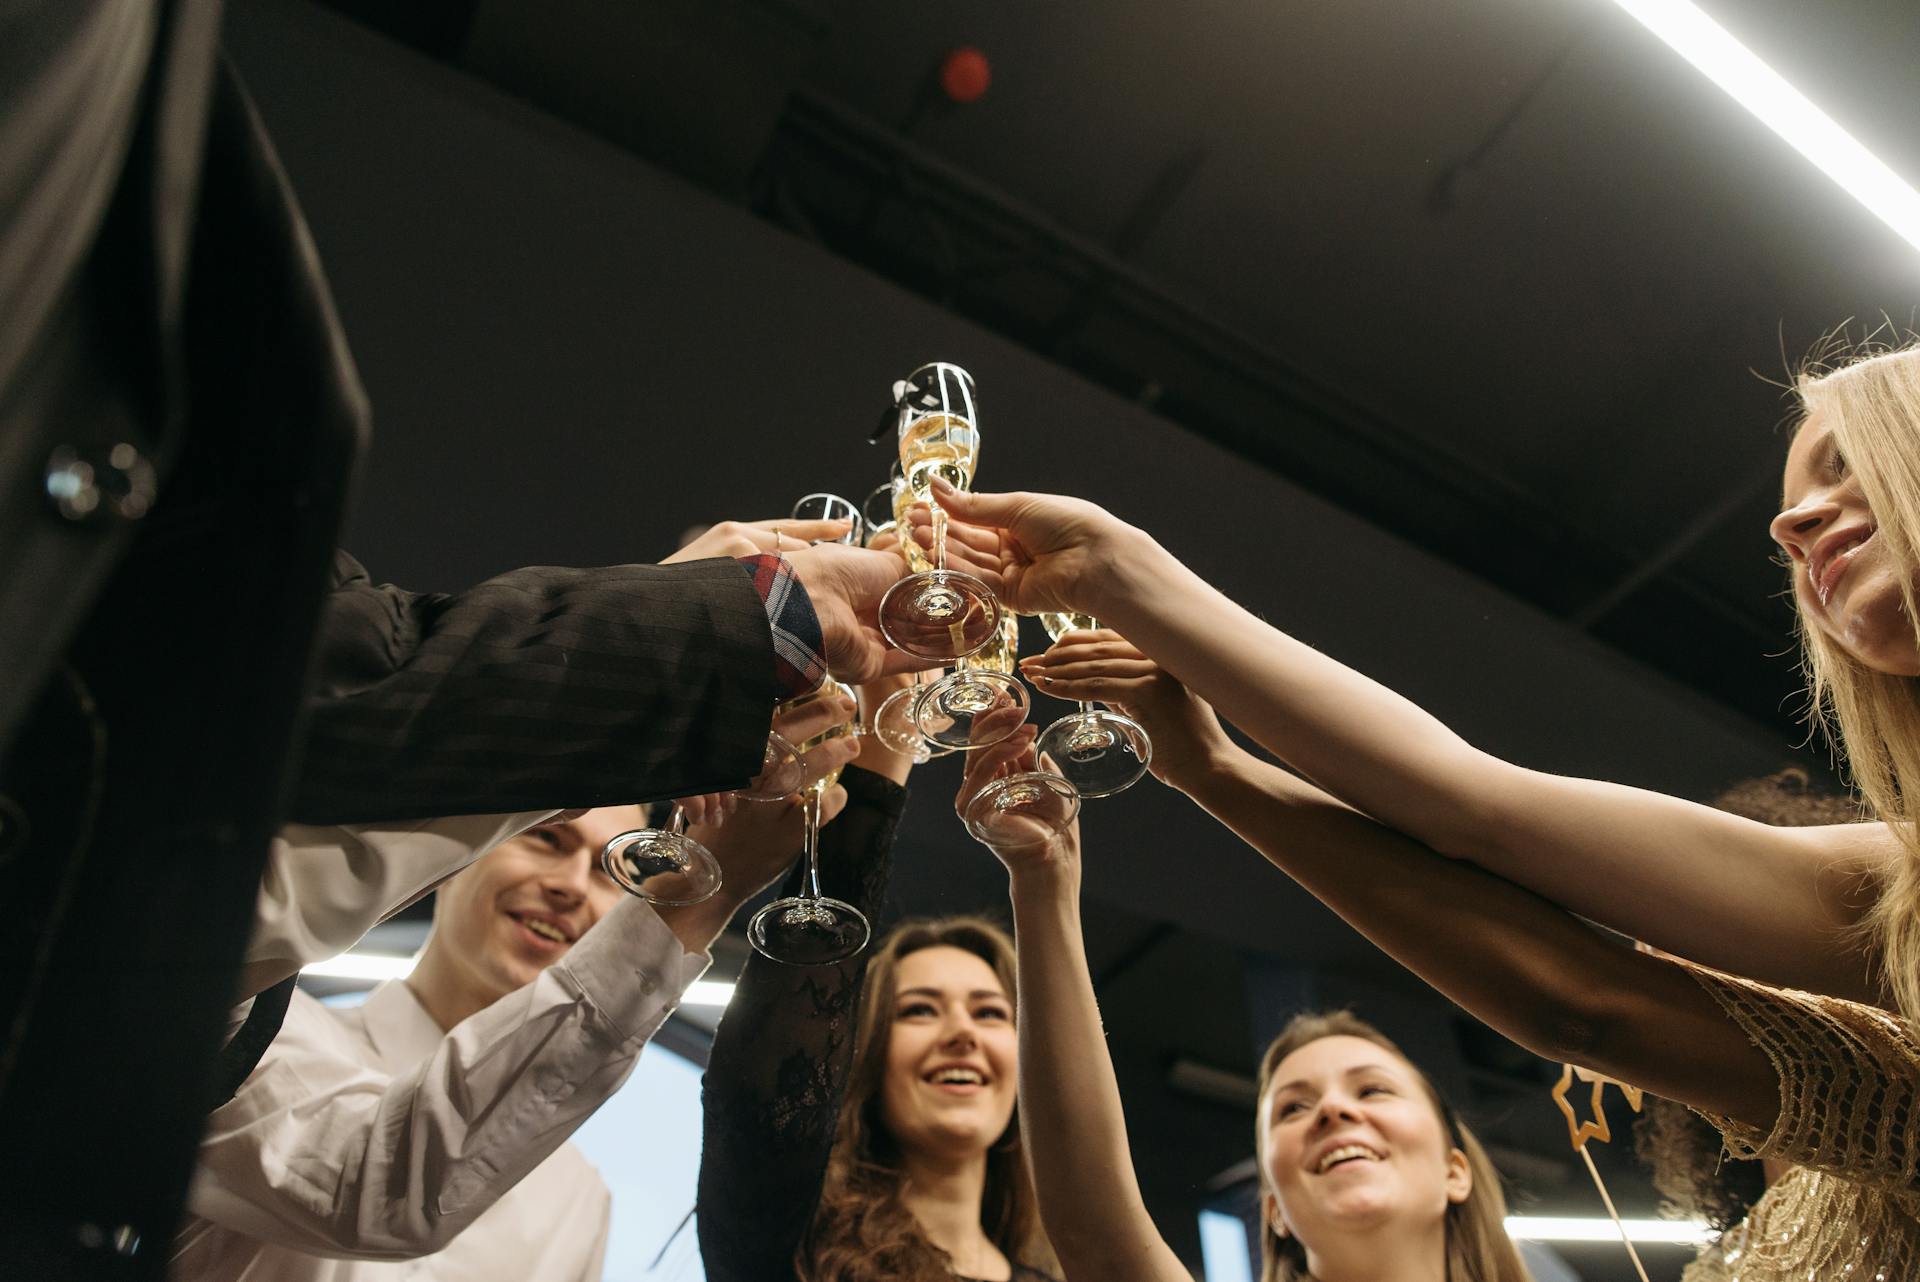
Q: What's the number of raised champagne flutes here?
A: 8